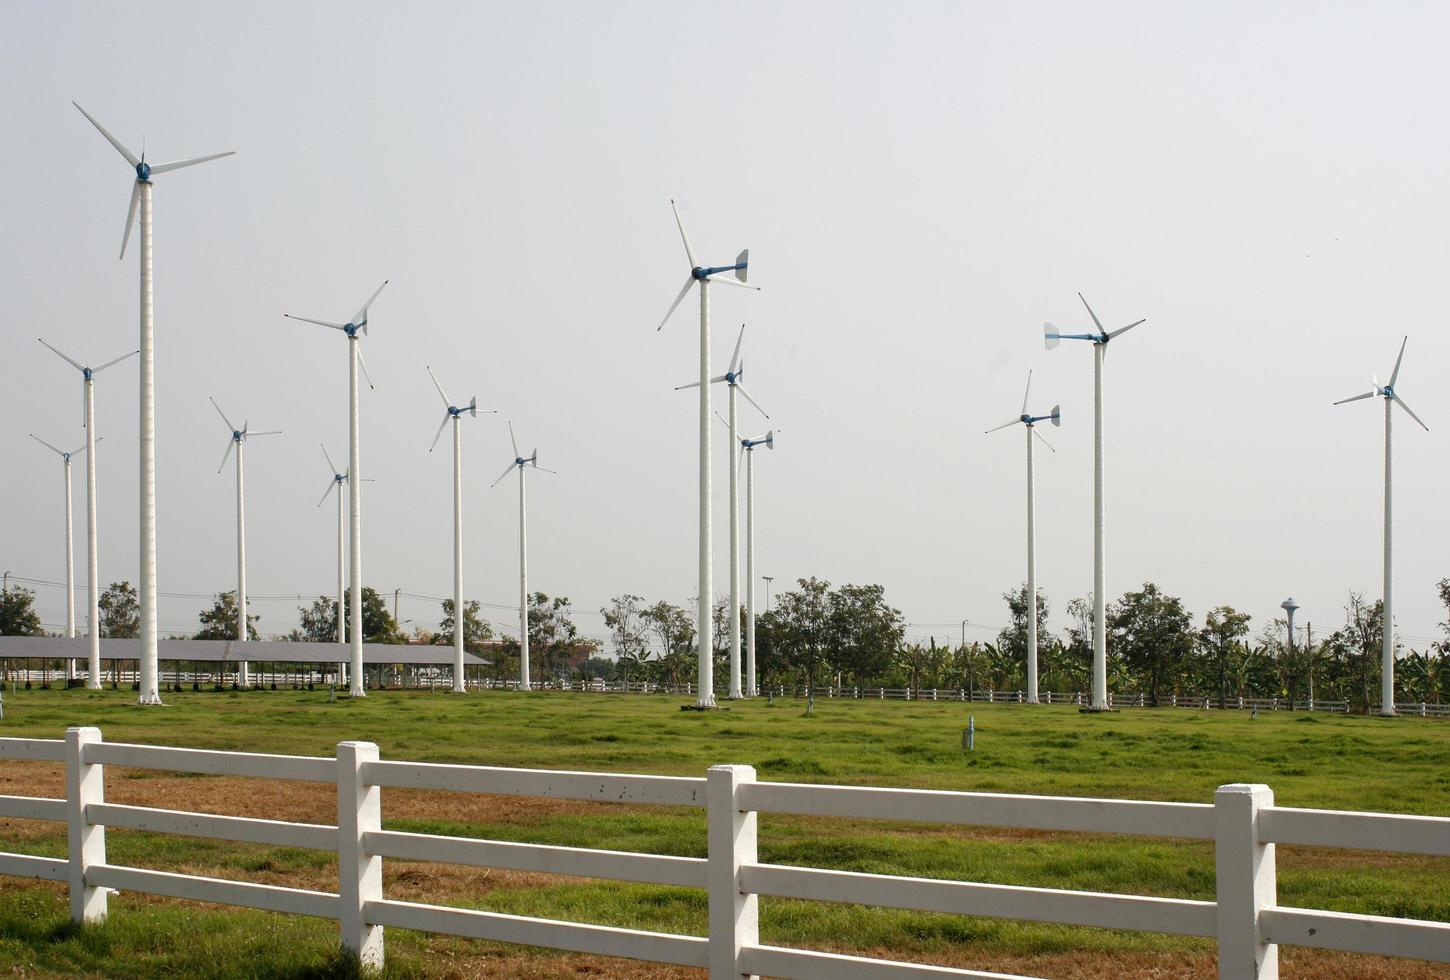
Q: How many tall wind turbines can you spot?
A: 14